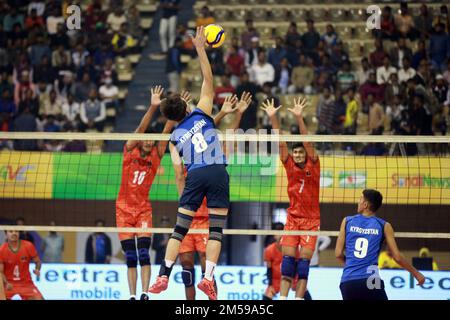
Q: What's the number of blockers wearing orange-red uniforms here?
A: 3